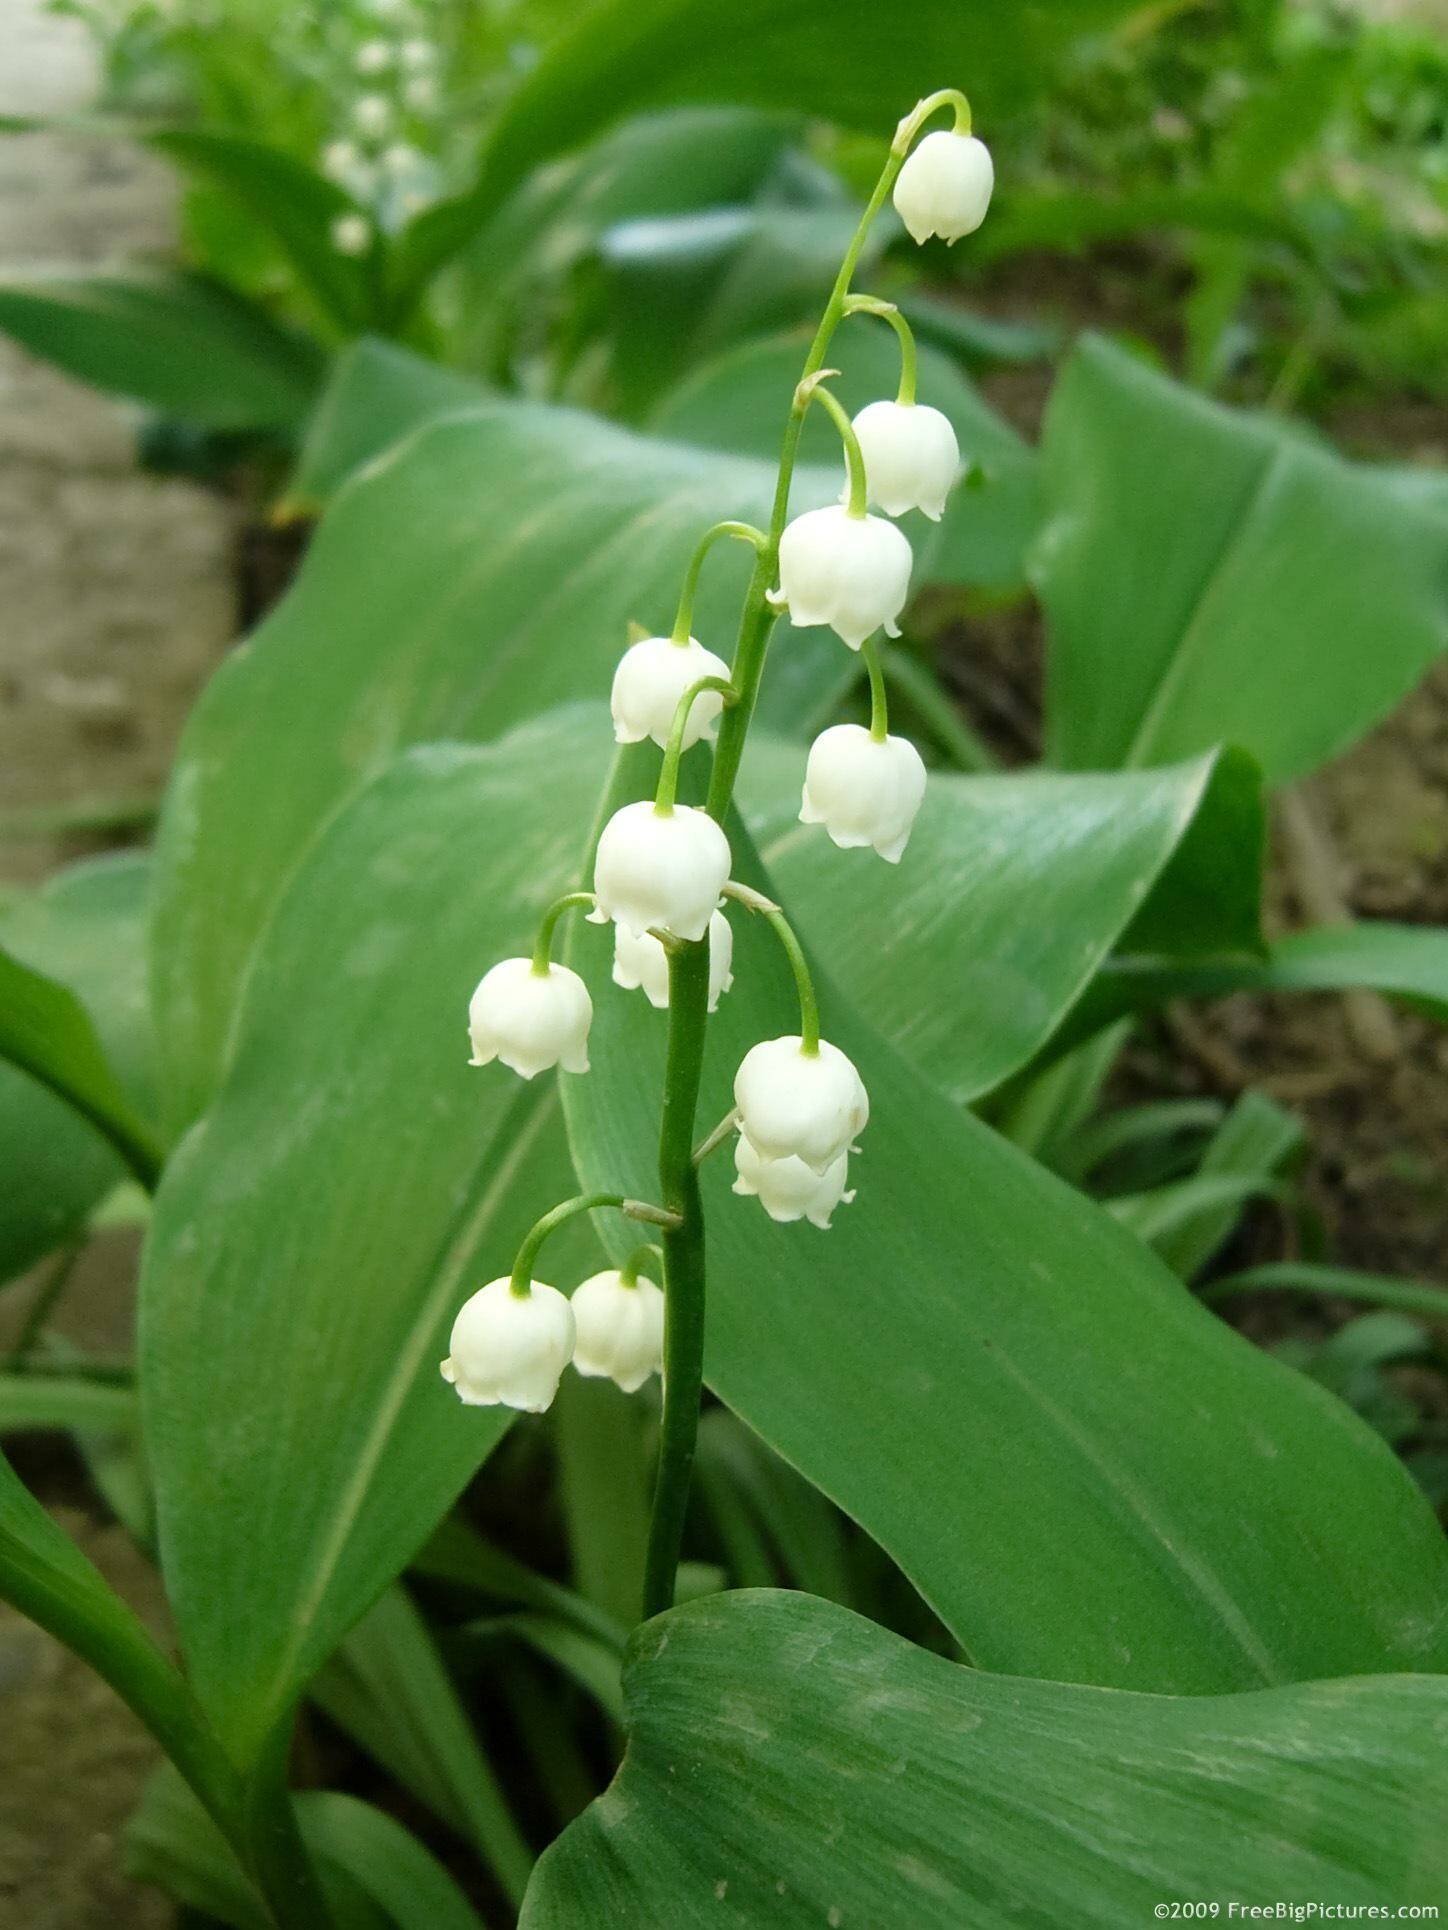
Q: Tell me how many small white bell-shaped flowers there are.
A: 12